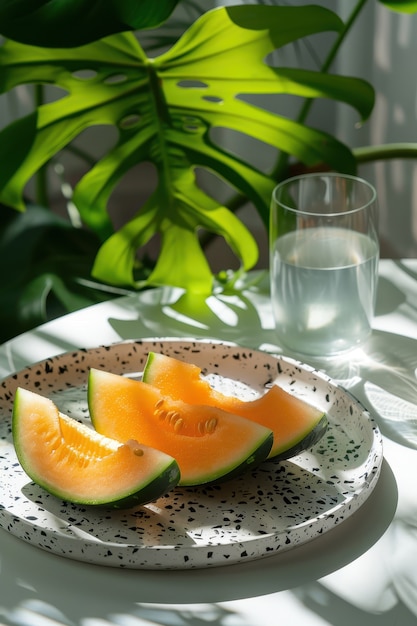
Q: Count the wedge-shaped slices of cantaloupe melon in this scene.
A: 3